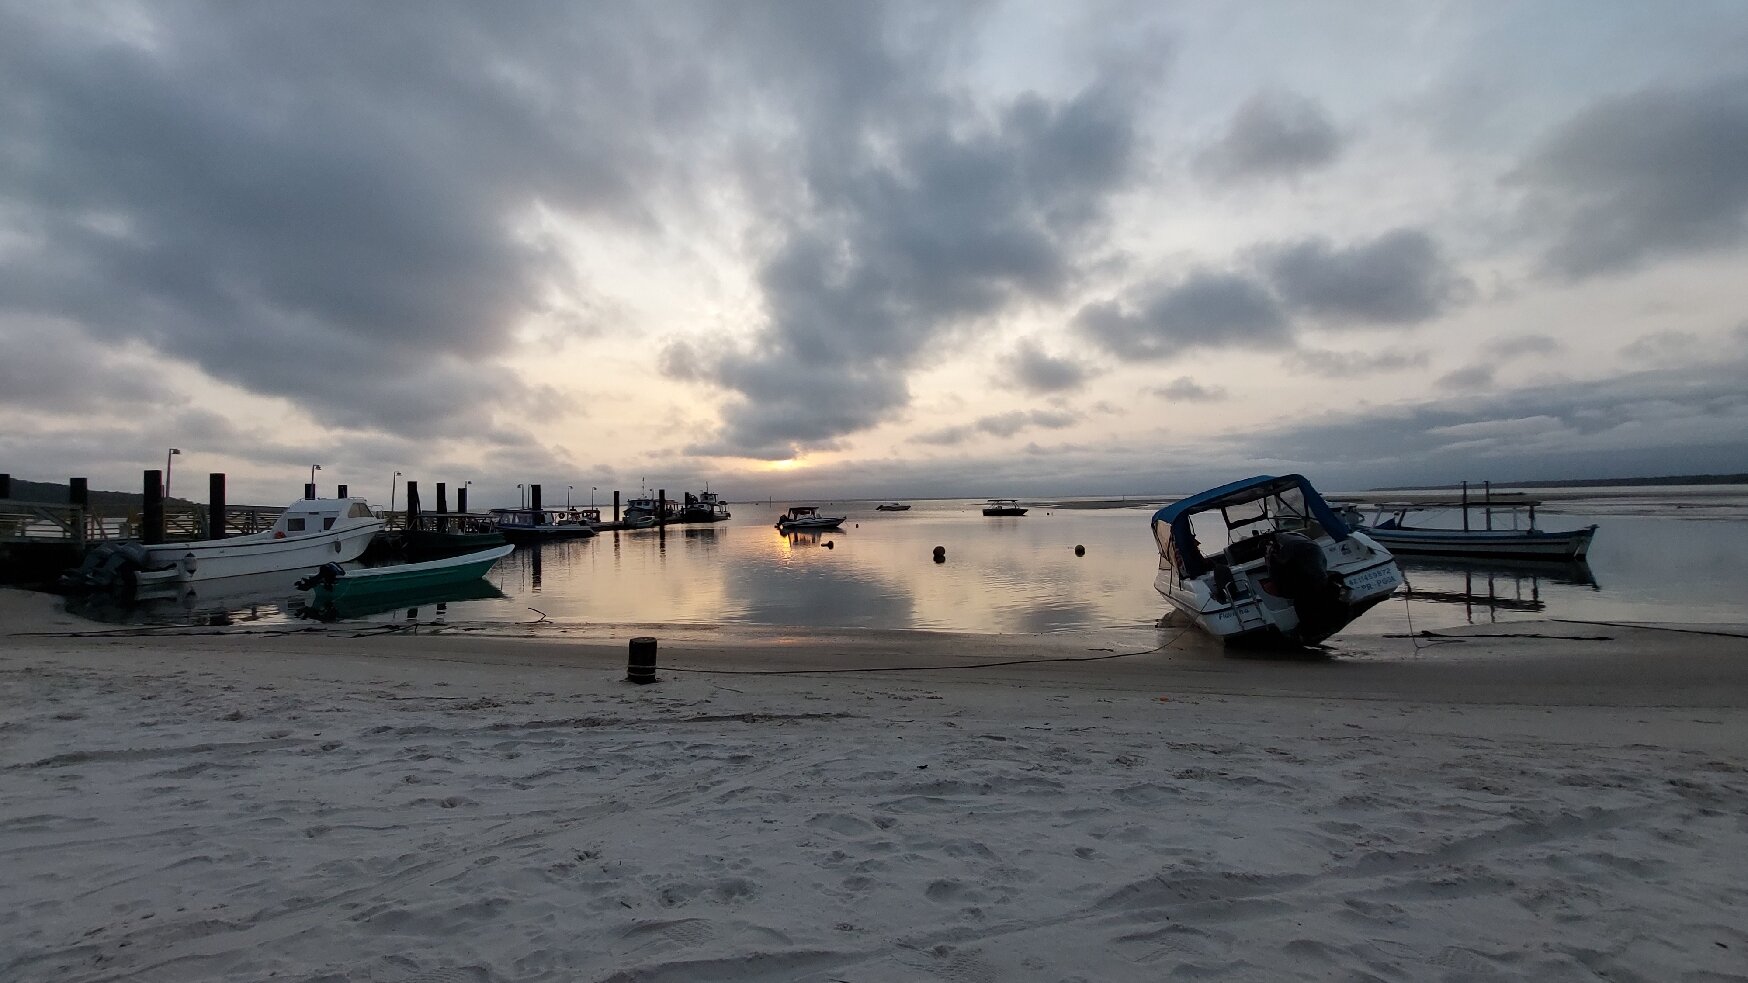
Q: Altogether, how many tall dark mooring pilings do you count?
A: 13